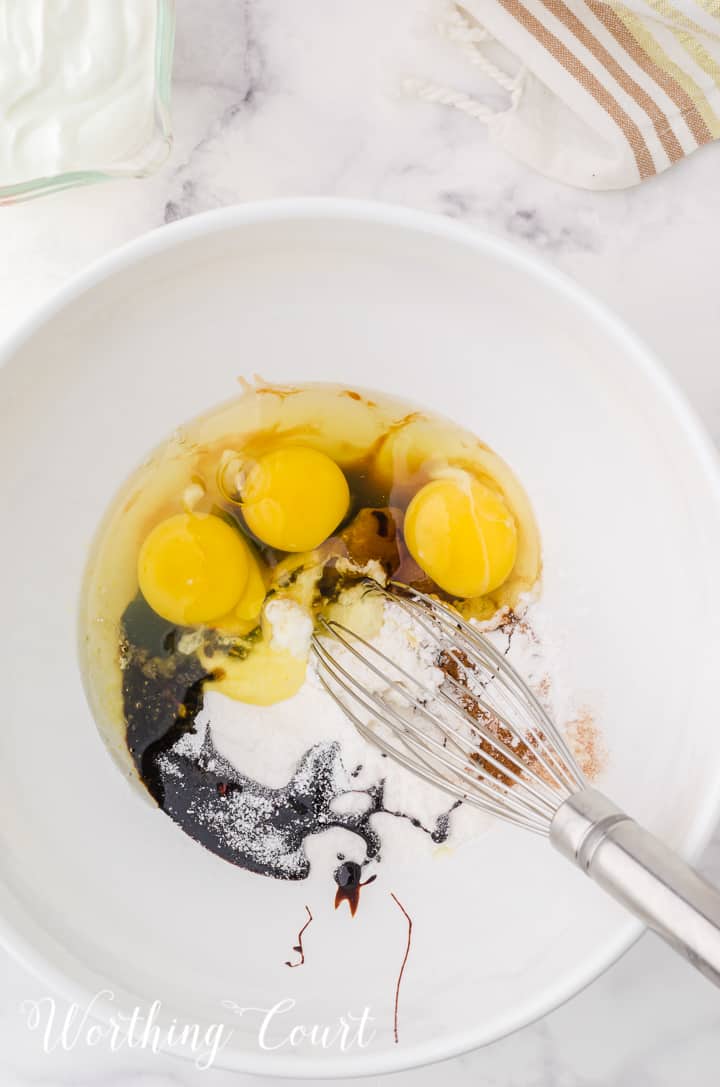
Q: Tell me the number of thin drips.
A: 2